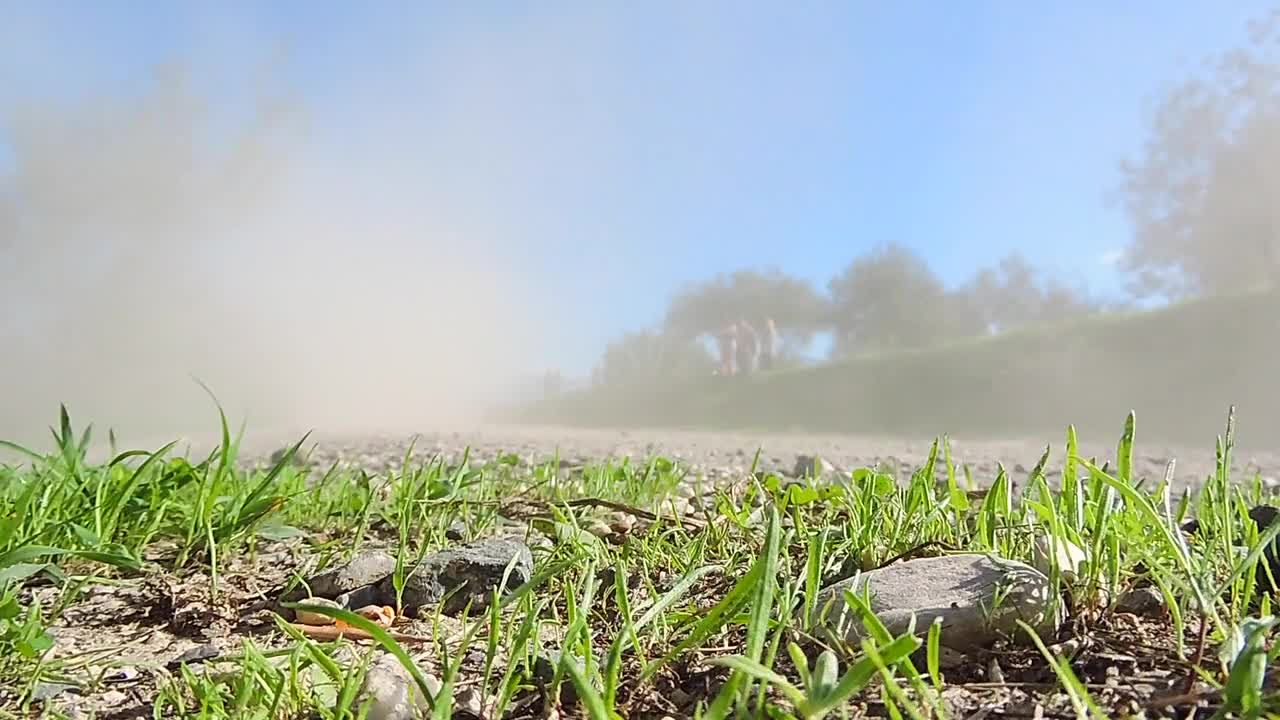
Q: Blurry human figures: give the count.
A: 3